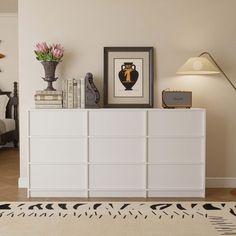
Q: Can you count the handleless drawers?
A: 9